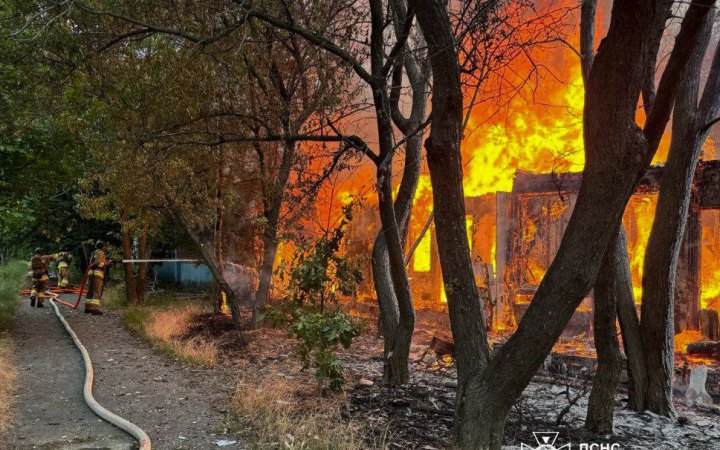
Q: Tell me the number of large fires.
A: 1